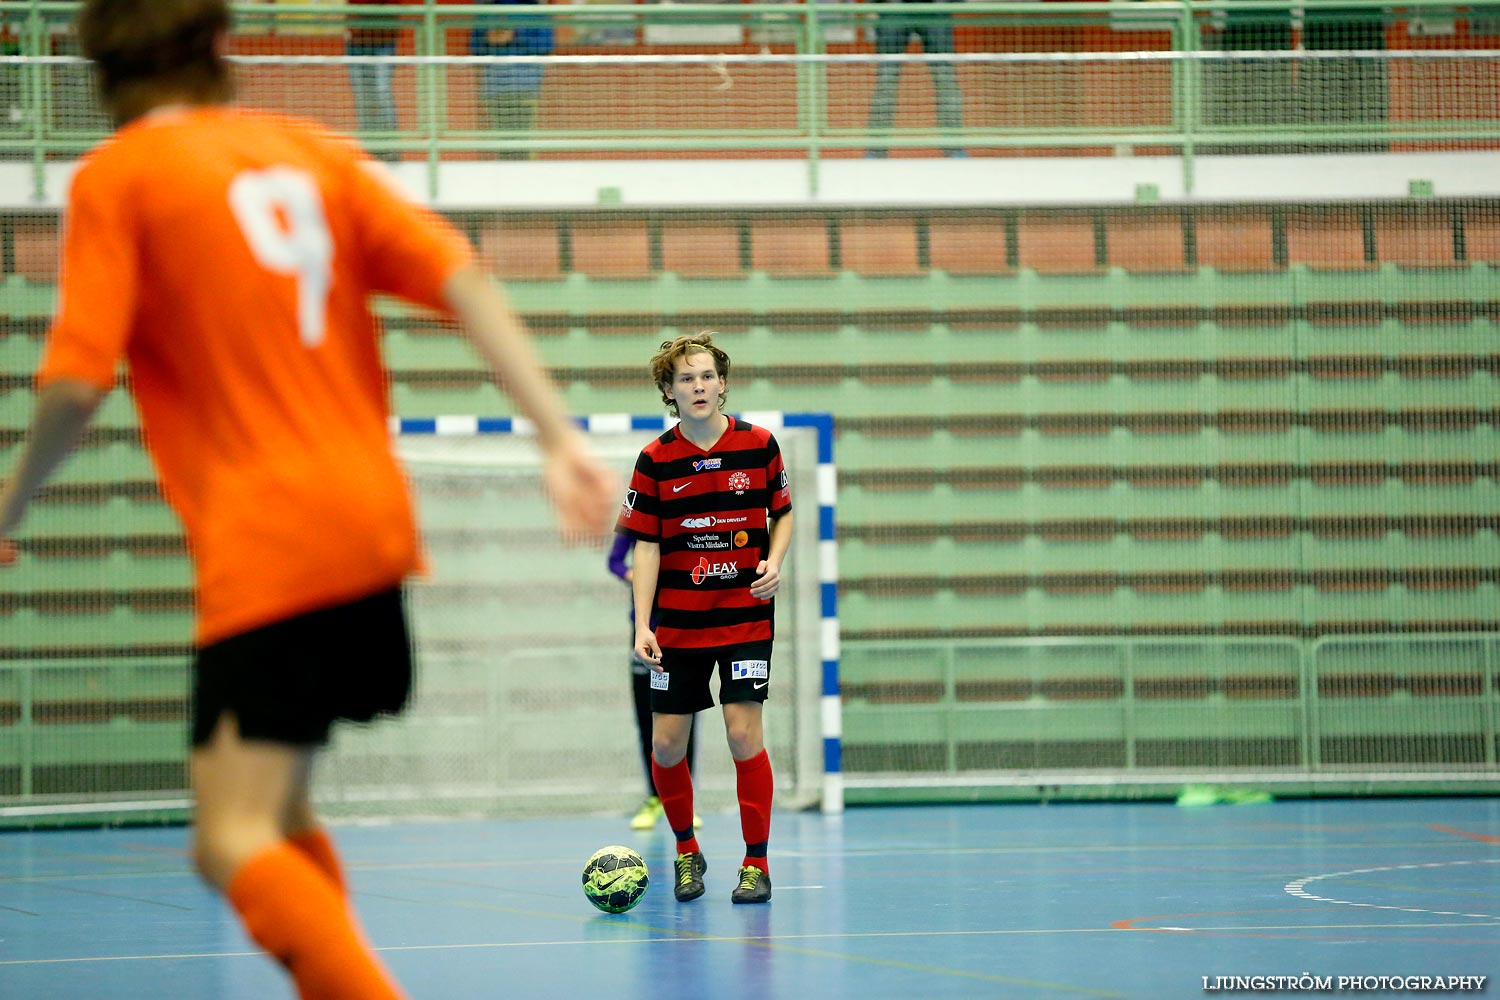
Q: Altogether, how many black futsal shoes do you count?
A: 2